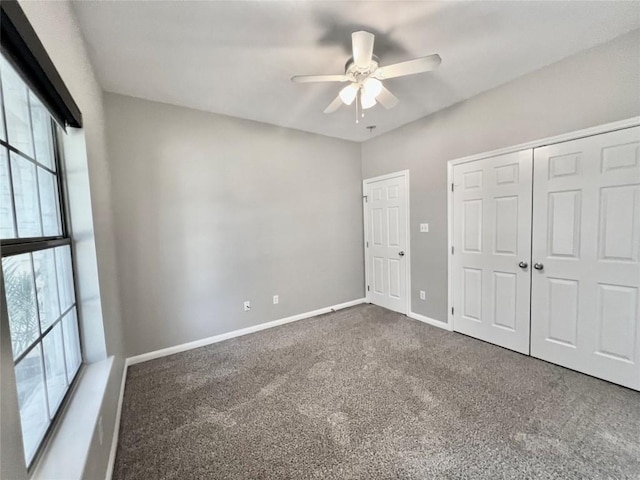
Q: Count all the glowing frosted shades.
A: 3